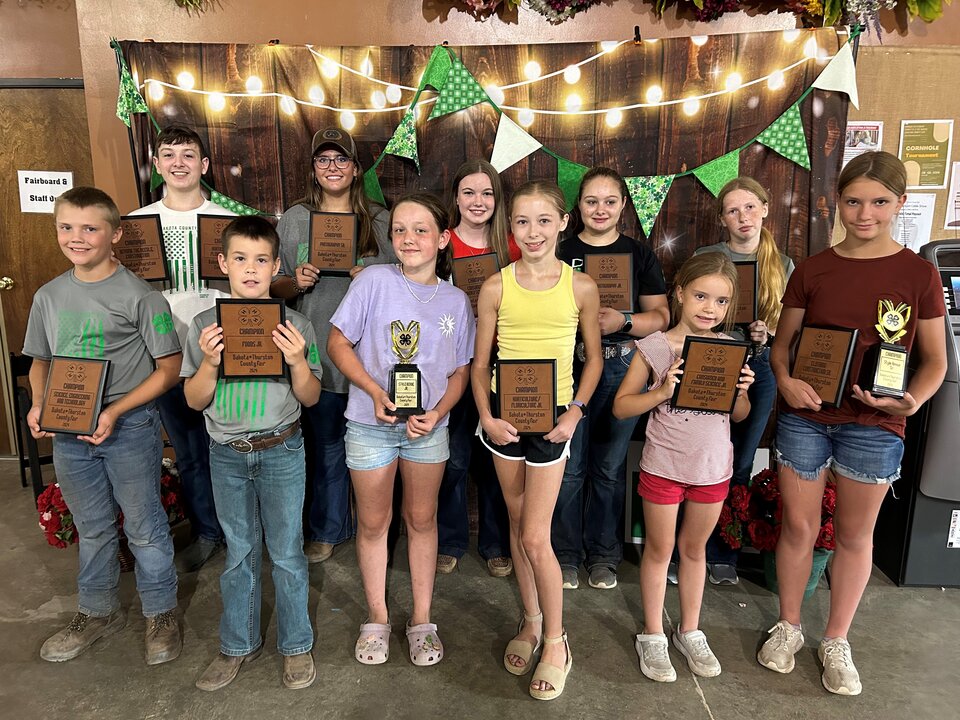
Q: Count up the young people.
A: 11